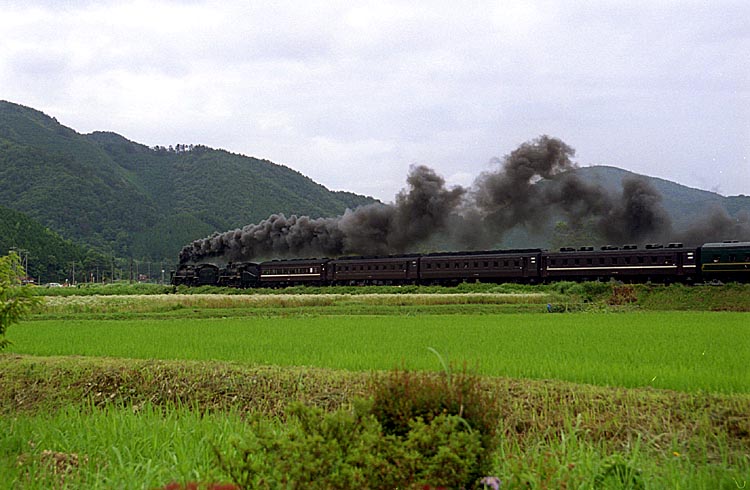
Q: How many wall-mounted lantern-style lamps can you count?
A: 0